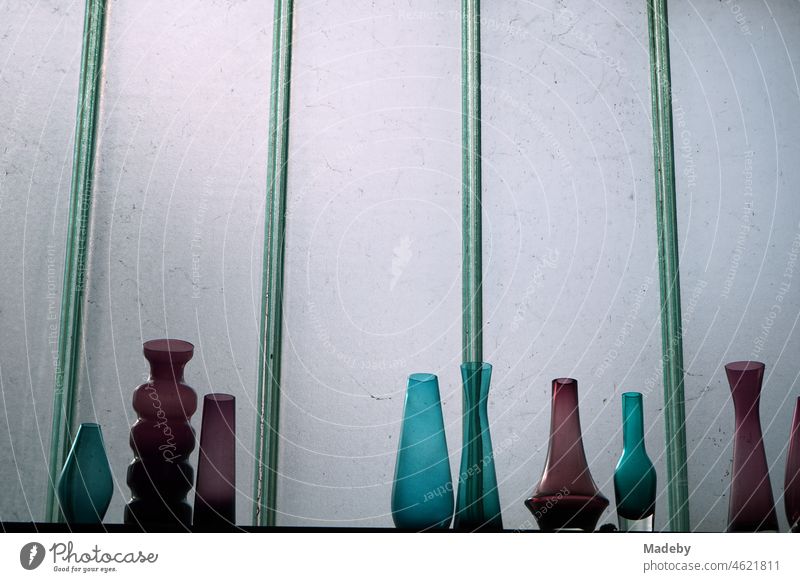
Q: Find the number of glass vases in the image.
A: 9